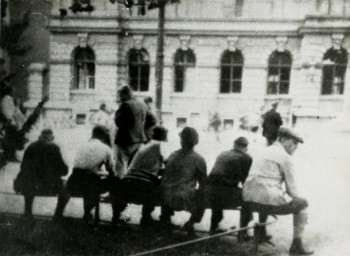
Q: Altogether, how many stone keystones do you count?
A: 6